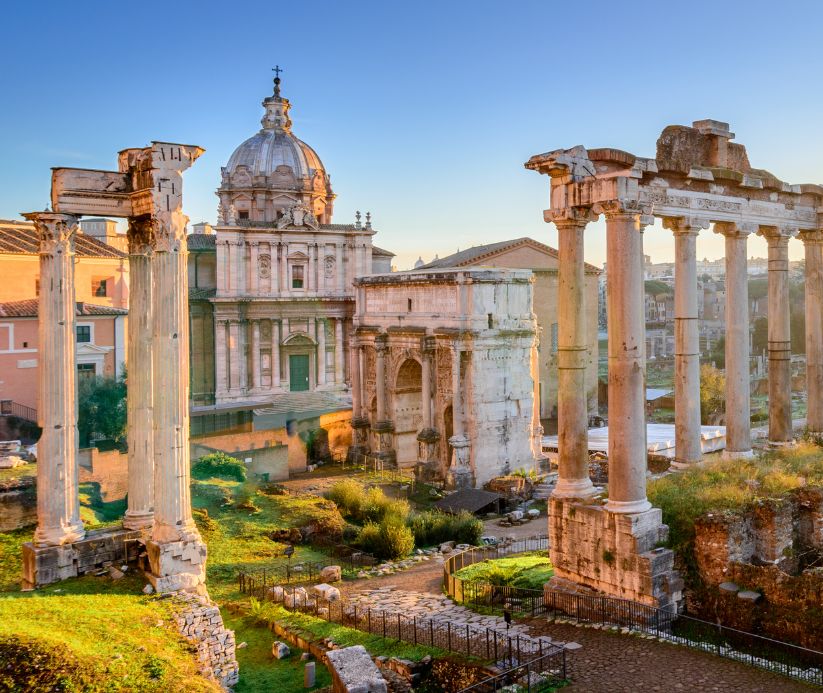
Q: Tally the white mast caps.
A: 0